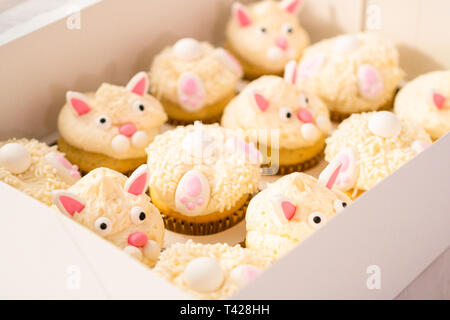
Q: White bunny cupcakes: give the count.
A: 12